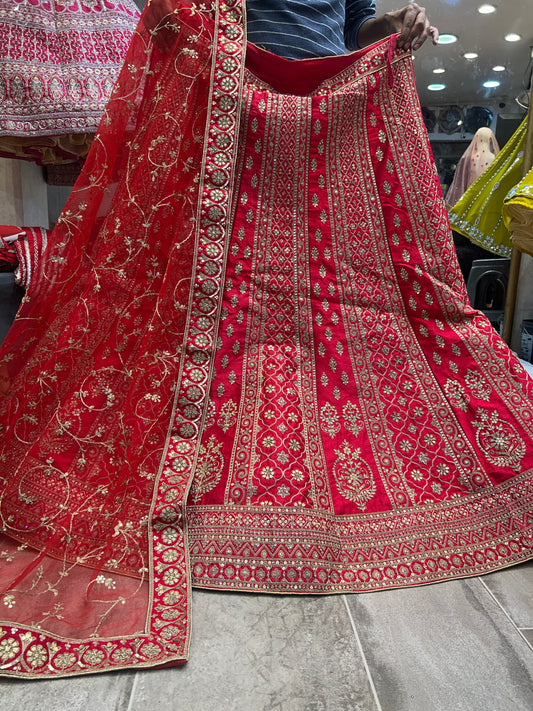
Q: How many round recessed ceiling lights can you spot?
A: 8